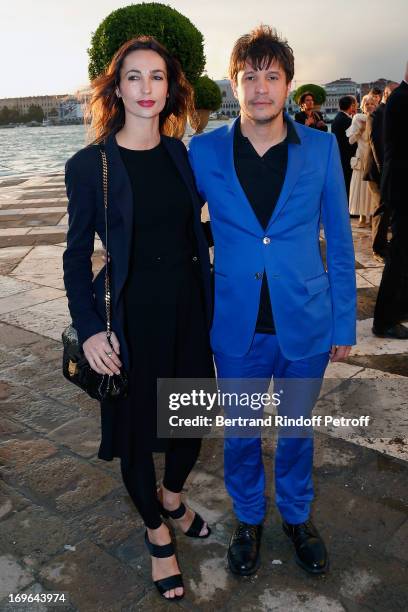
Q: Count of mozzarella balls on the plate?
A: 0